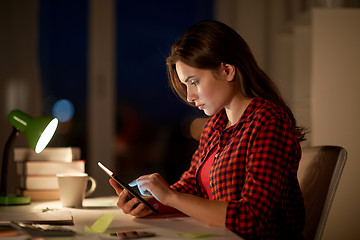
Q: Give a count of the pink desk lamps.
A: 0